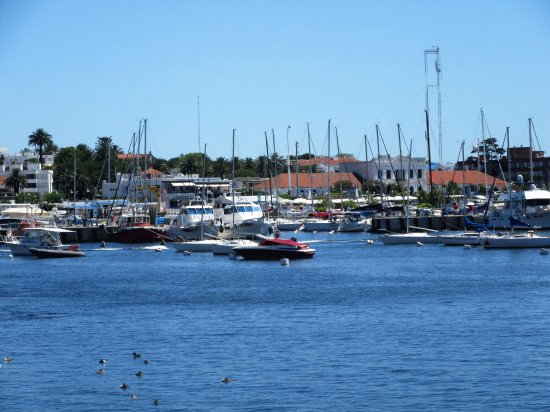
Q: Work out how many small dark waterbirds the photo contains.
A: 10